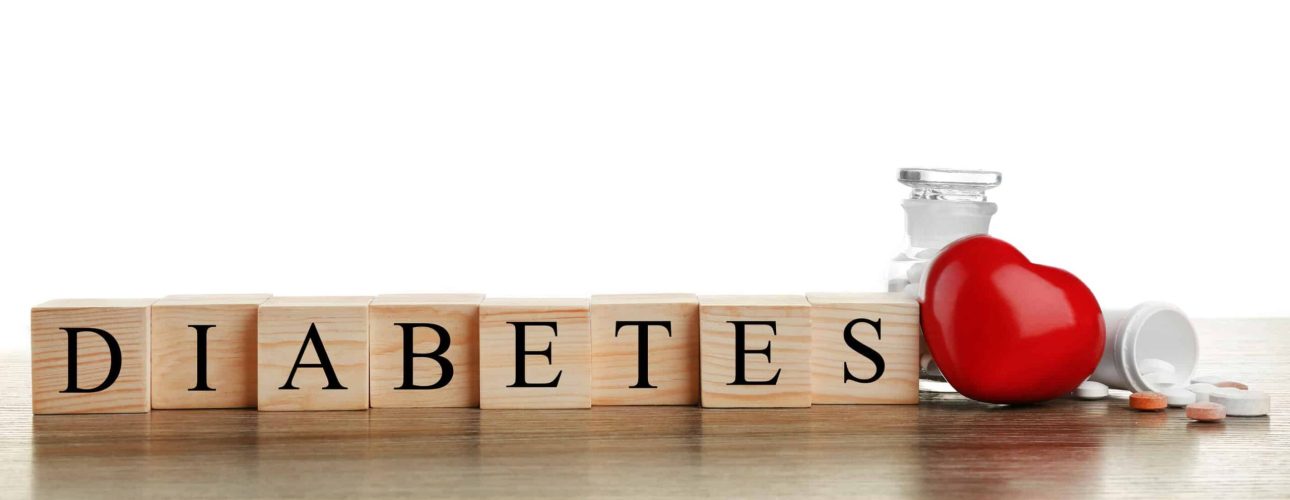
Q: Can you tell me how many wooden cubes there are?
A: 8